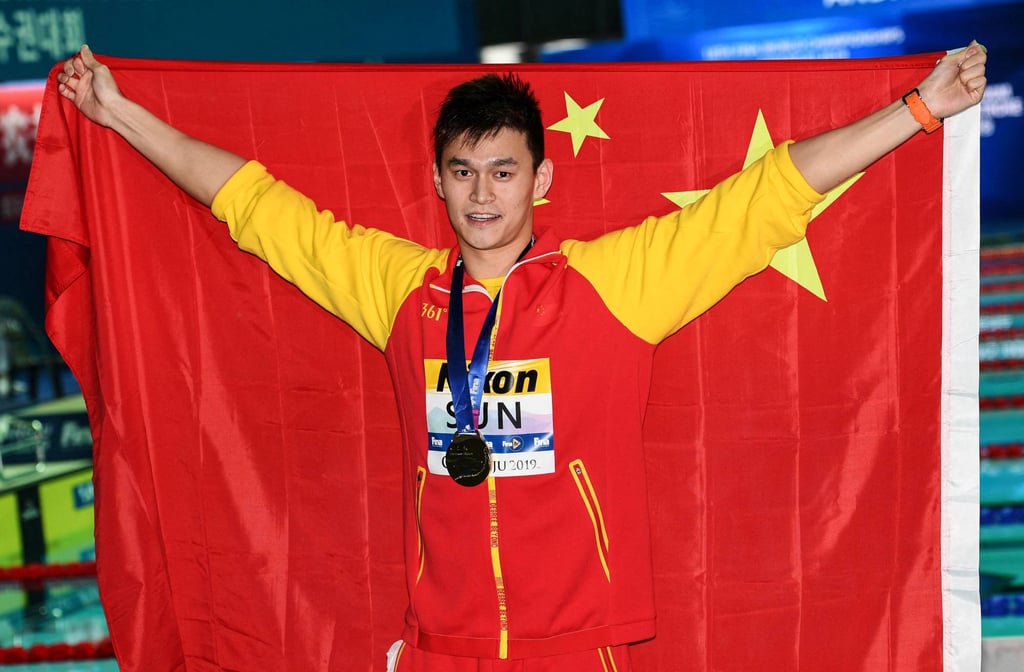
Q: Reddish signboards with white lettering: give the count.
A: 1